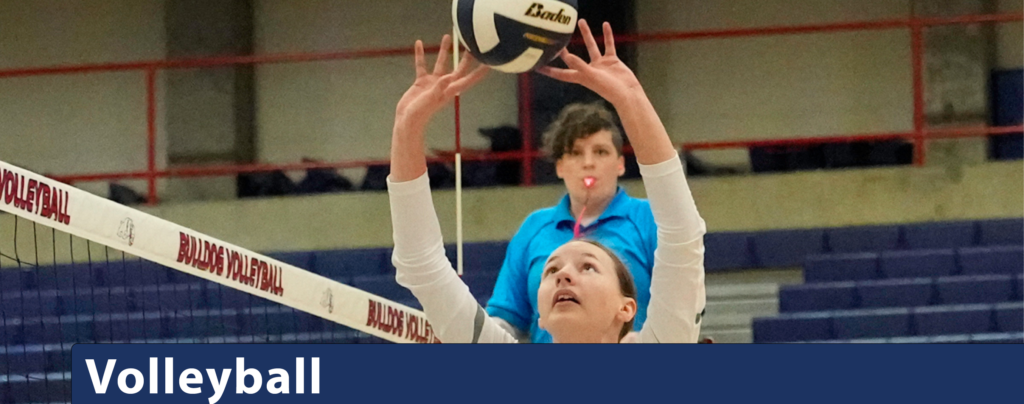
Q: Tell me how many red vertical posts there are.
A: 3